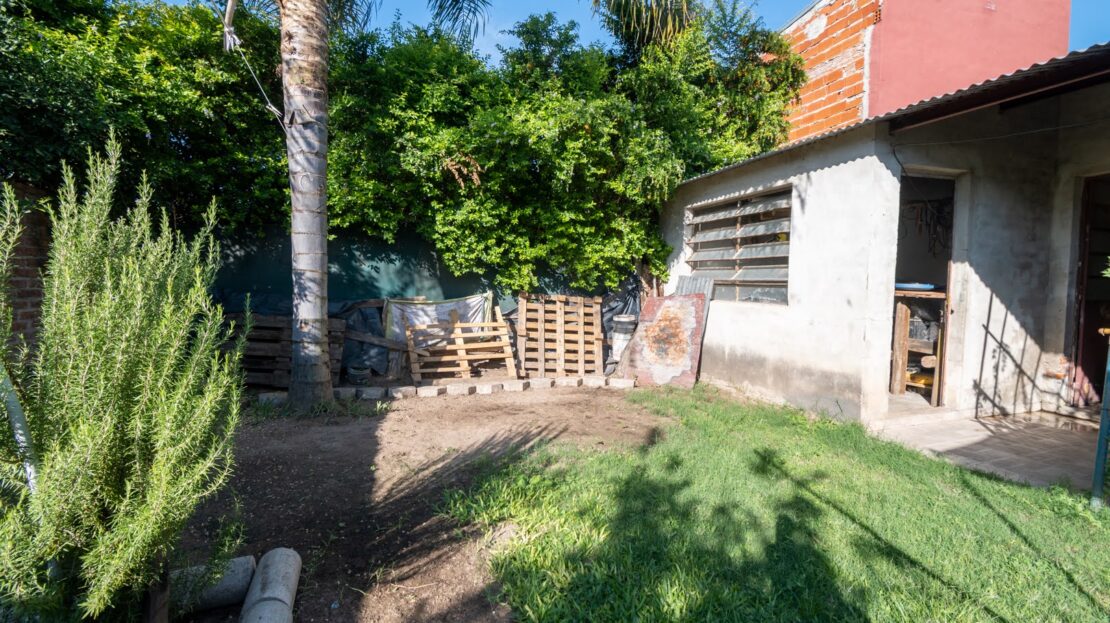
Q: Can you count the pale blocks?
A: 12